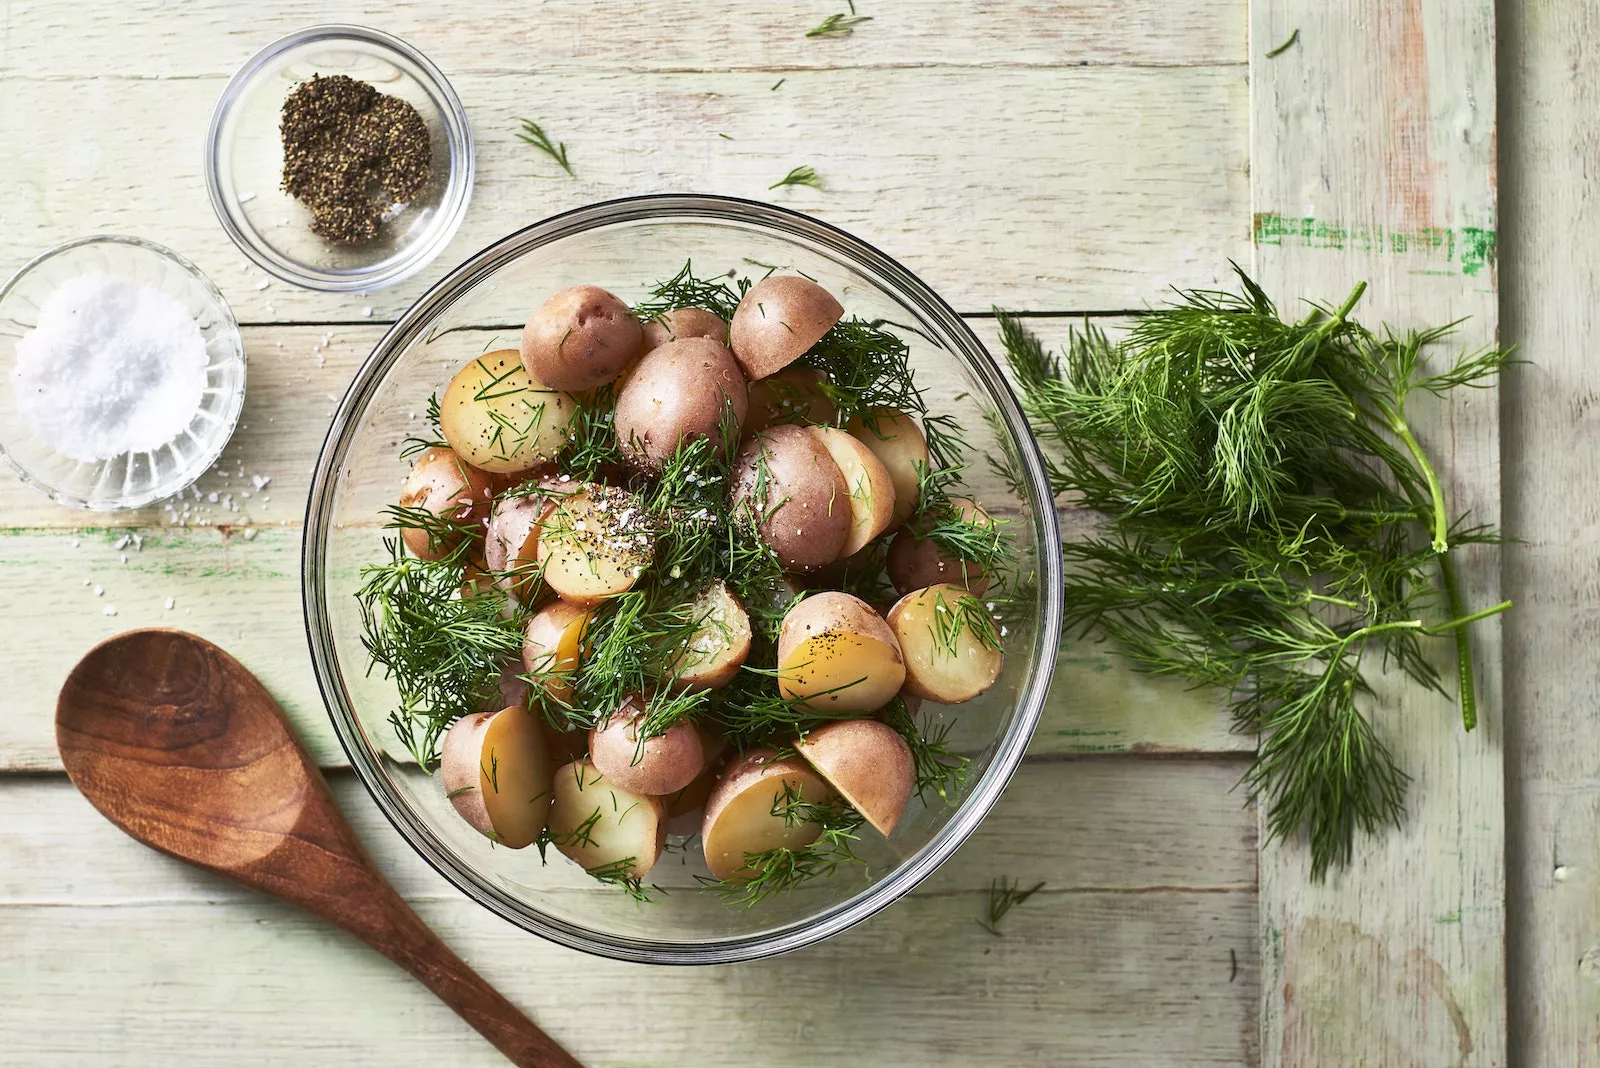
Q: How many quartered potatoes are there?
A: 0